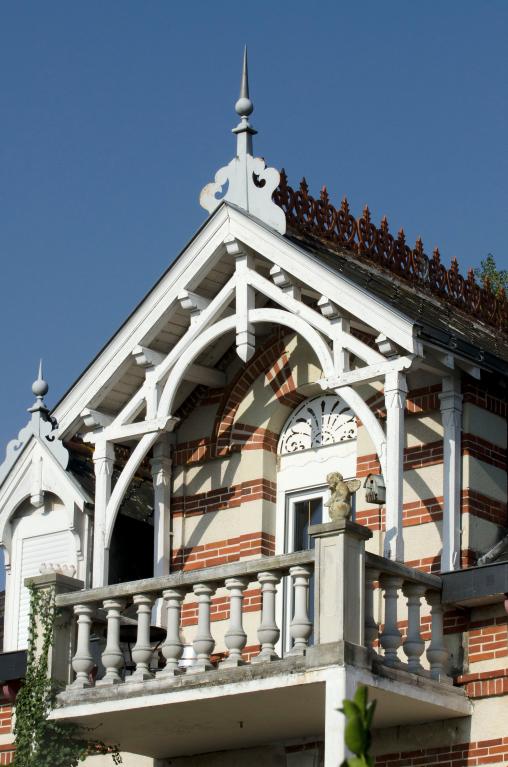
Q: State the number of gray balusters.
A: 12